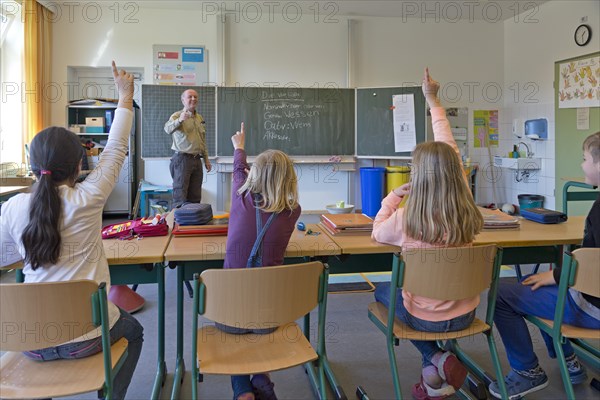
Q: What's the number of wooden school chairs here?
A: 4